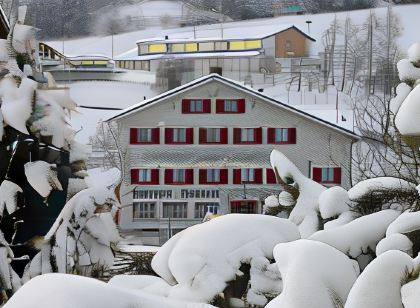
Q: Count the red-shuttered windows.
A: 13